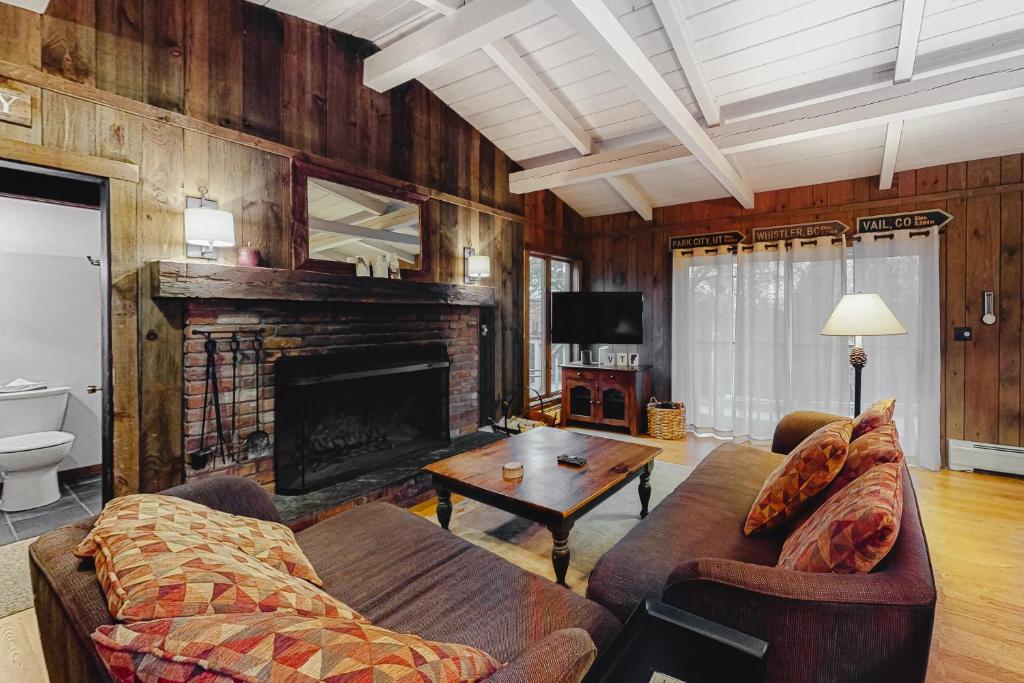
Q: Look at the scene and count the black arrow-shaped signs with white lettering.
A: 3